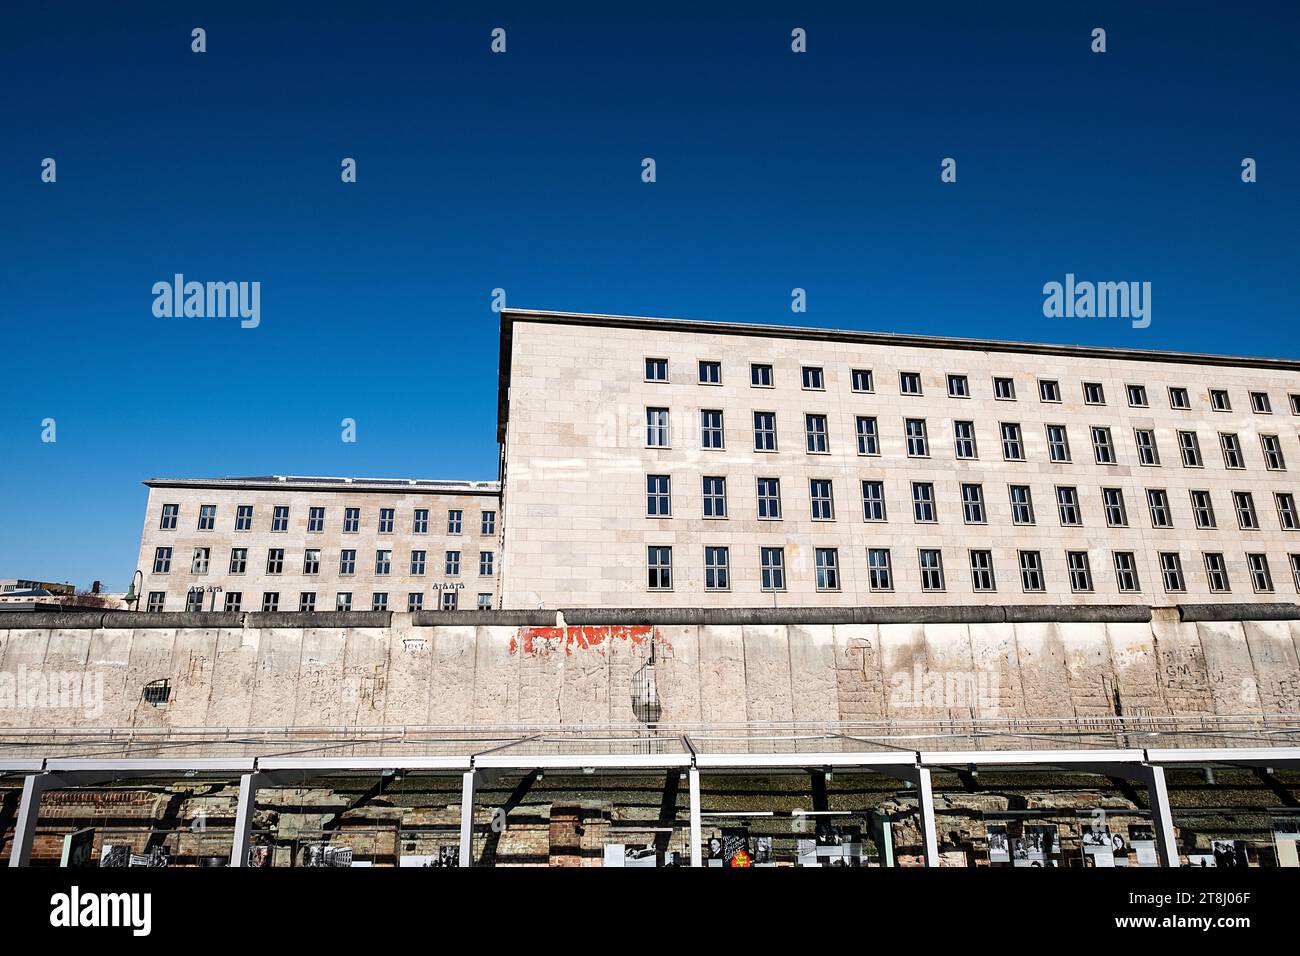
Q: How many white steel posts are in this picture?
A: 6